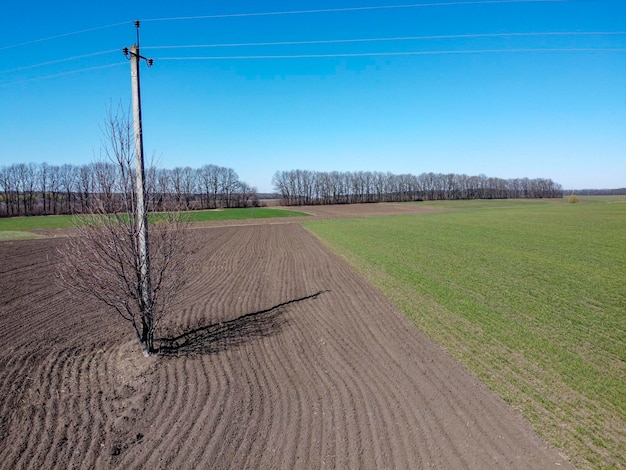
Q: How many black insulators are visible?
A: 3